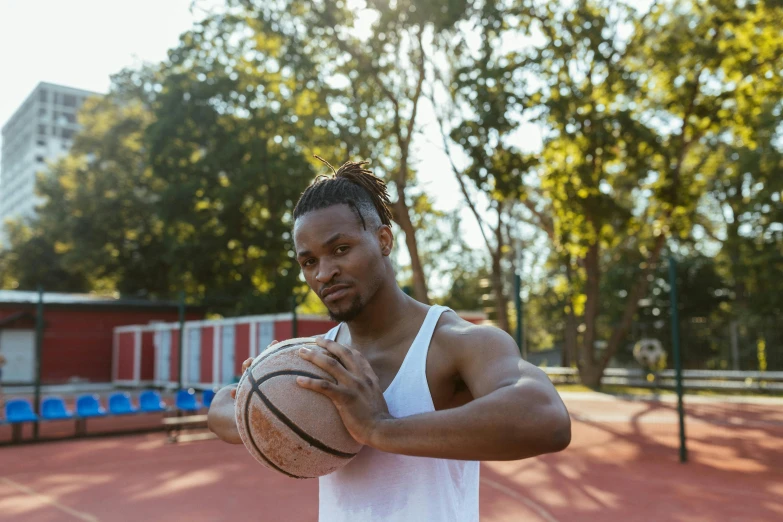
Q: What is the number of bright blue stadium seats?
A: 7